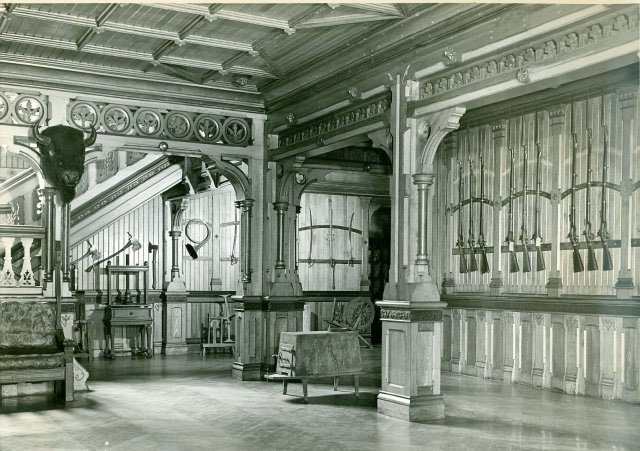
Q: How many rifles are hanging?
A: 9